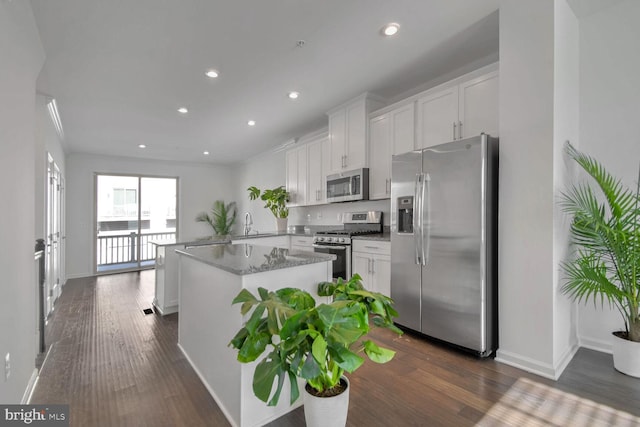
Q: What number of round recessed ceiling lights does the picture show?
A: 7